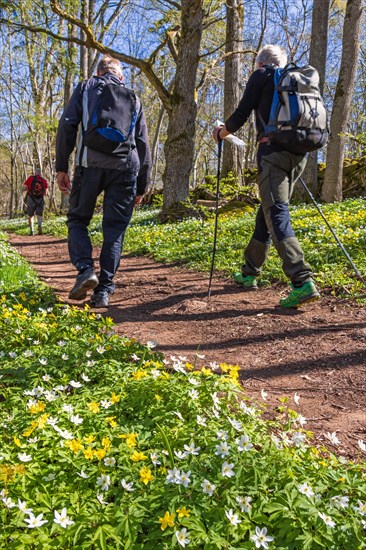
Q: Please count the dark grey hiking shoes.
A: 2